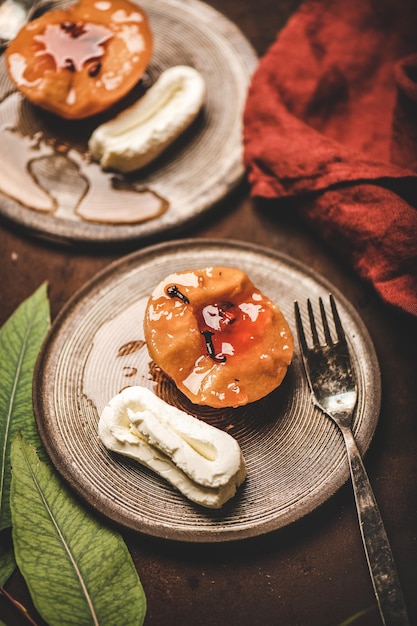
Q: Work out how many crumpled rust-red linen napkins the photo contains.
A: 1